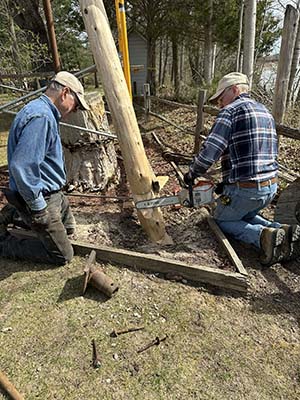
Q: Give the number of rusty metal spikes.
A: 3